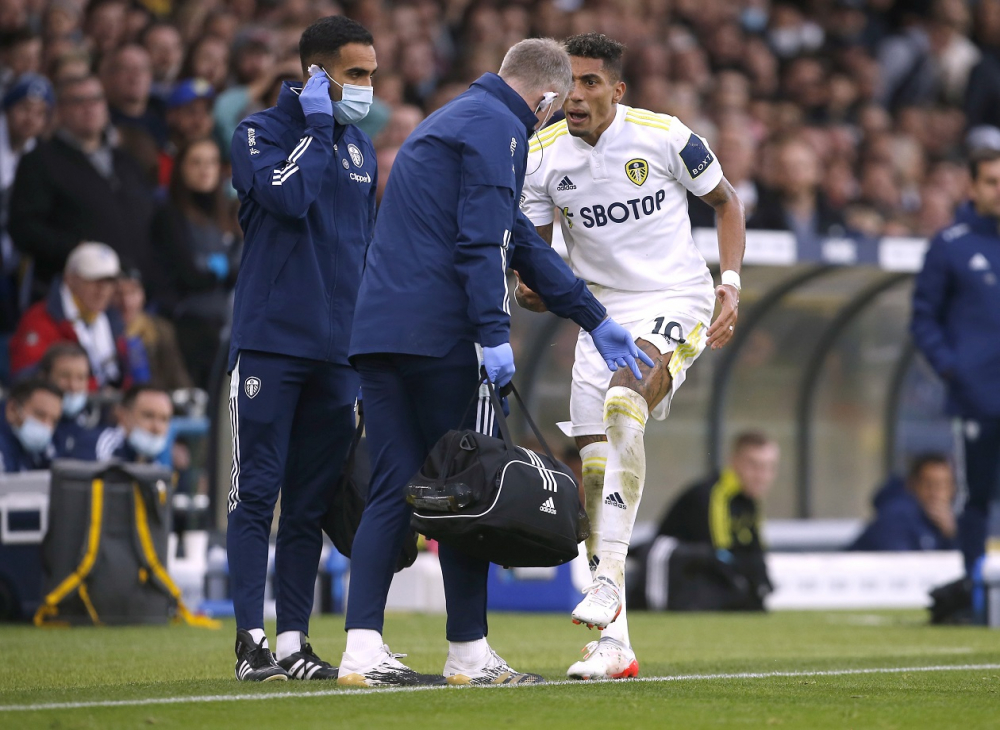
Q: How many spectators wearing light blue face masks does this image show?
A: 3